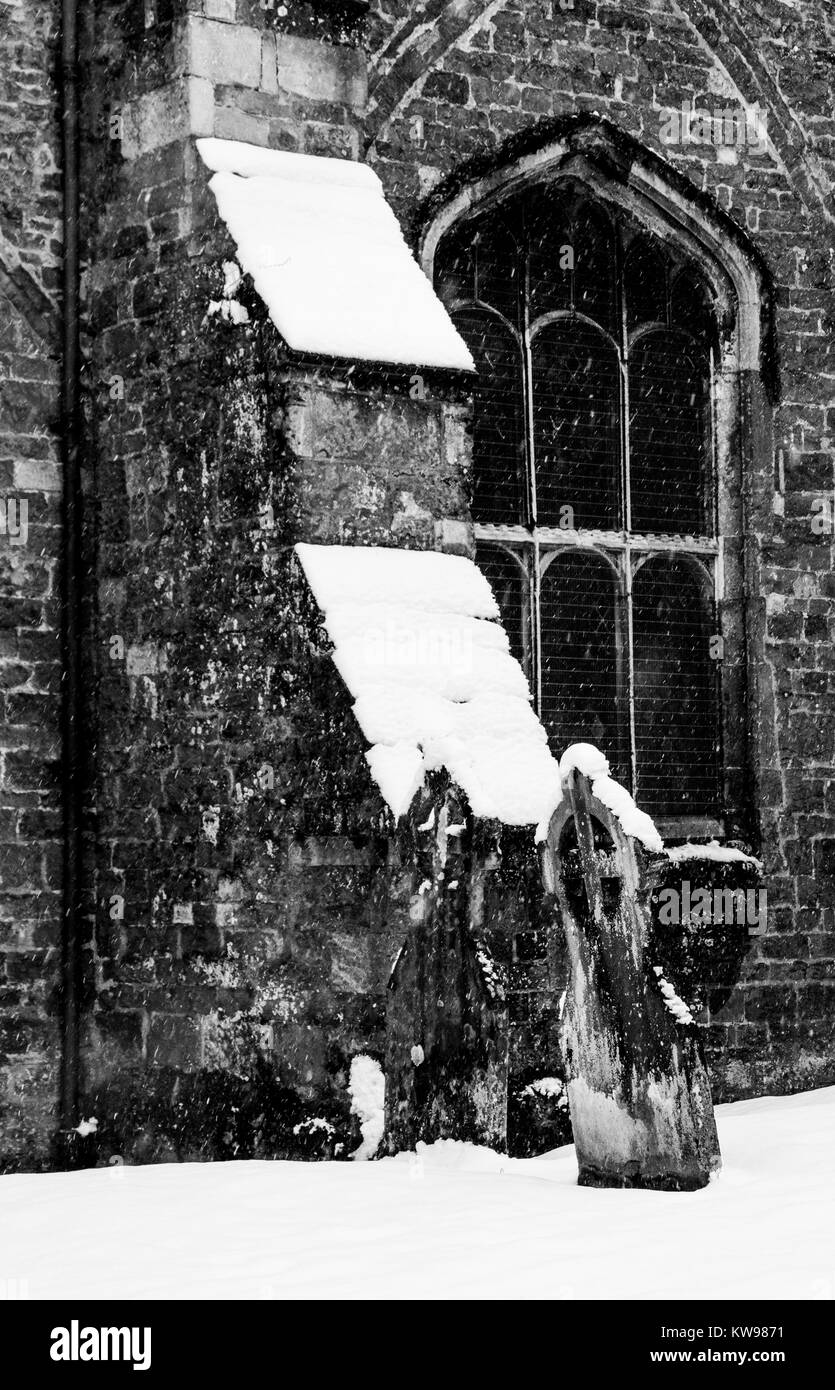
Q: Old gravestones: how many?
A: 2